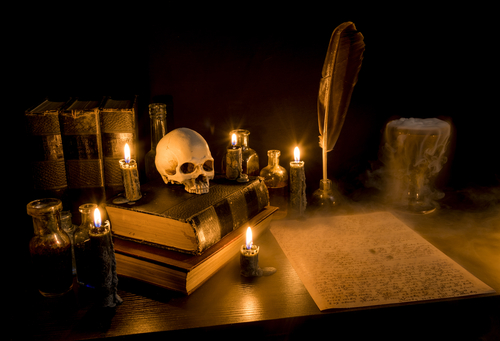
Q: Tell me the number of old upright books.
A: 3